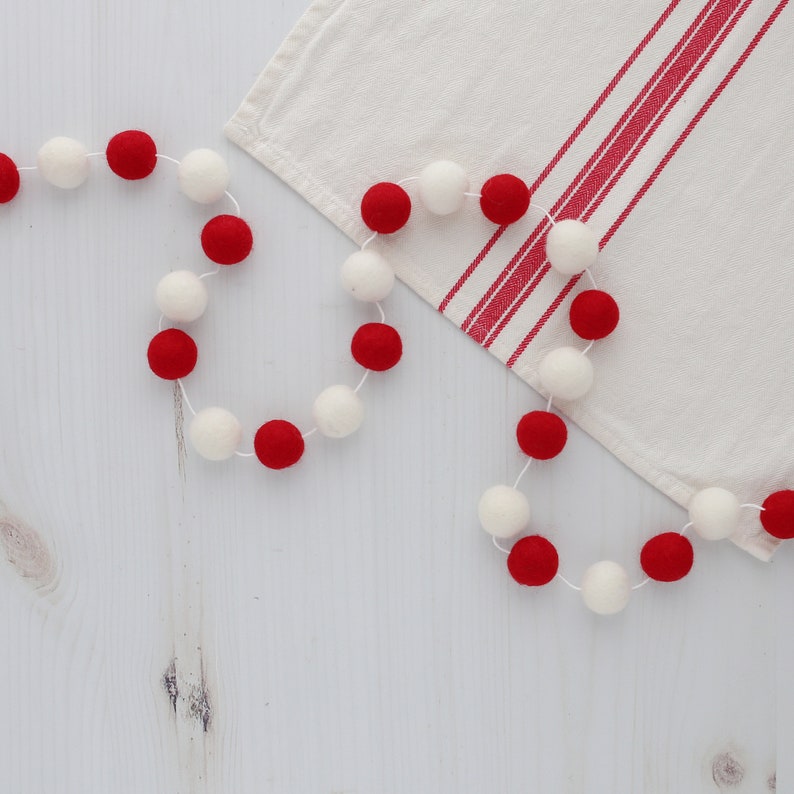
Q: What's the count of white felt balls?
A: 12